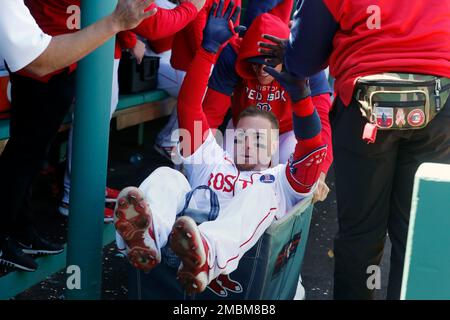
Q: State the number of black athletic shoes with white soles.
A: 2